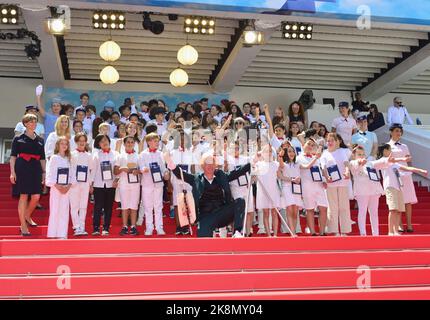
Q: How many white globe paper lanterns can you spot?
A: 4